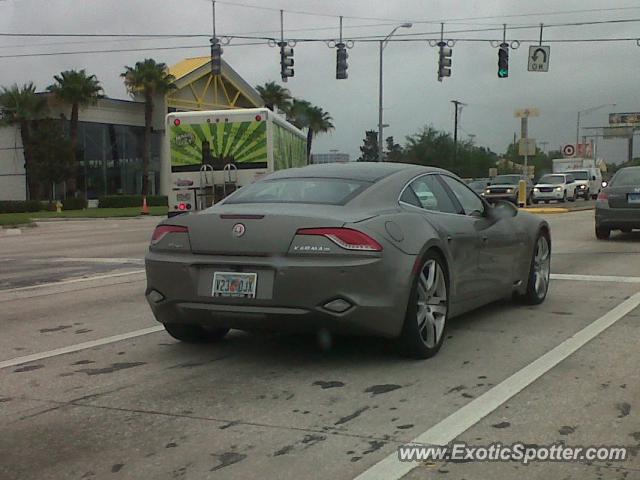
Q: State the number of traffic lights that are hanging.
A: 5